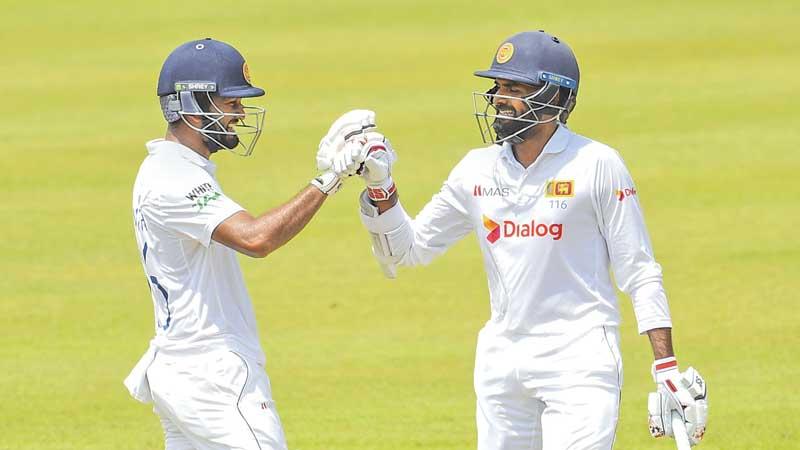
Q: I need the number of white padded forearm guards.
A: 1